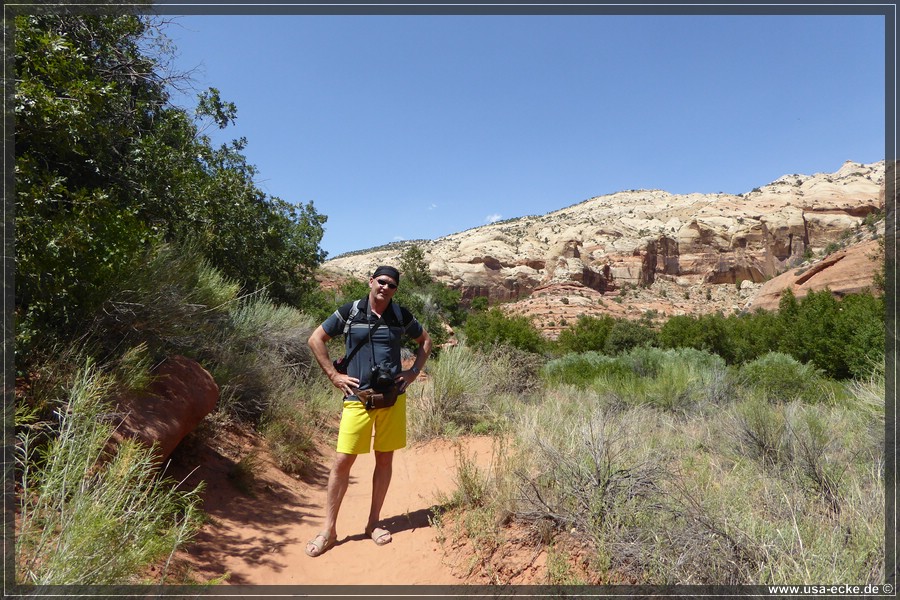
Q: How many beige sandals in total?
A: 2